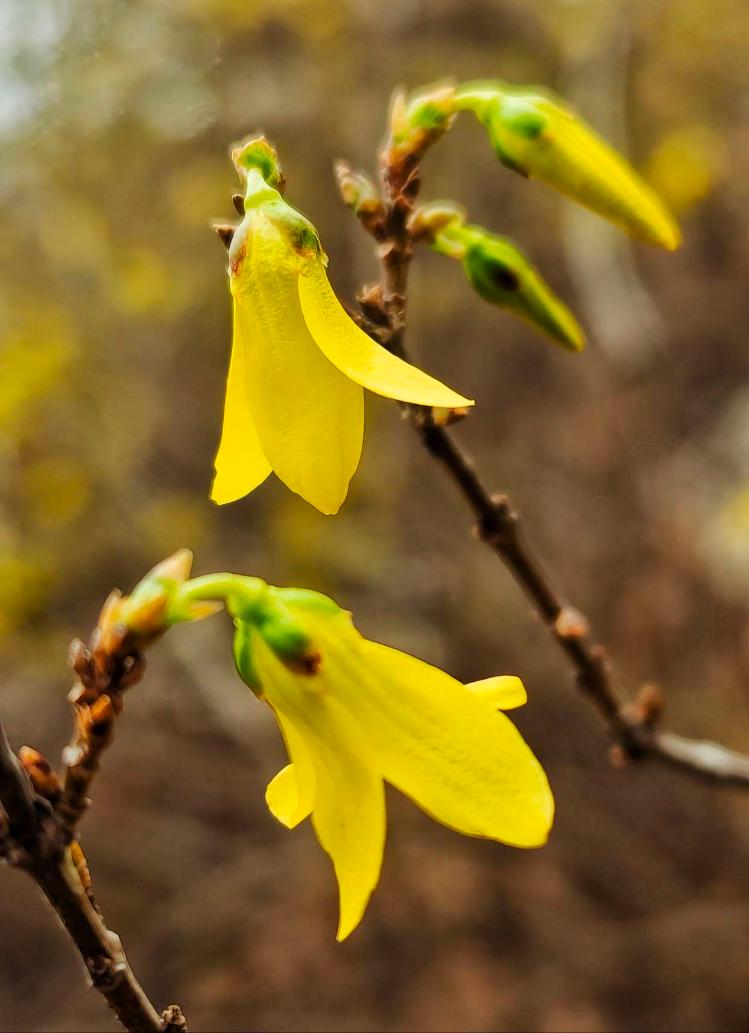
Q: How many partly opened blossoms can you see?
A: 2